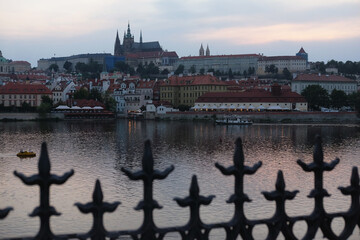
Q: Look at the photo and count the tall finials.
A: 4